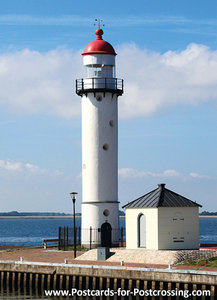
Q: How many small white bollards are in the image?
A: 4